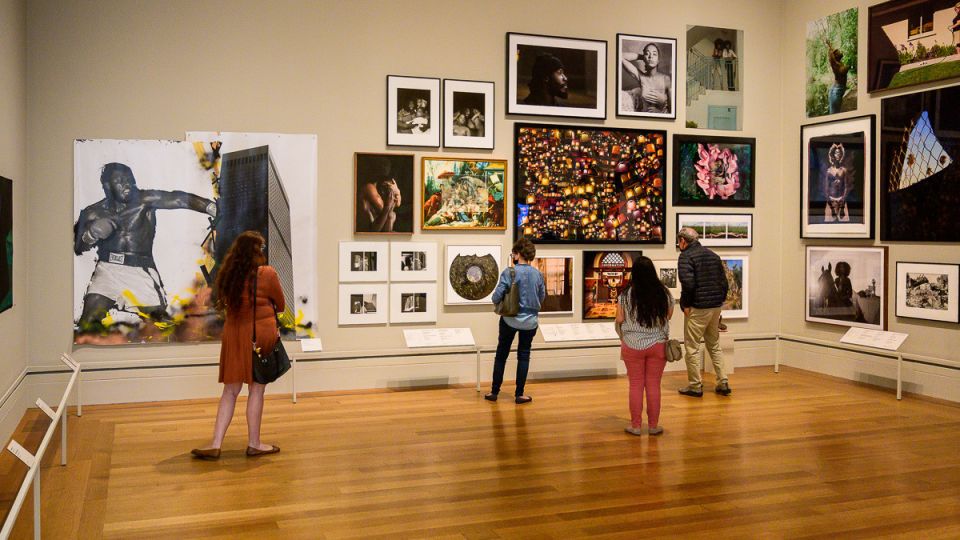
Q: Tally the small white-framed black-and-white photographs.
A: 4